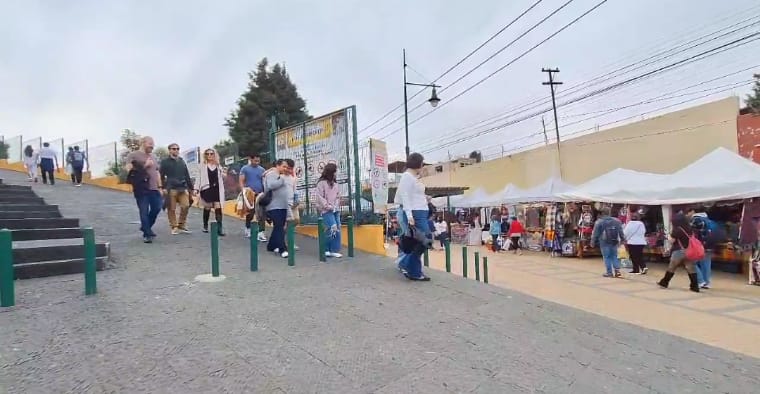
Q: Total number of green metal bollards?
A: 12